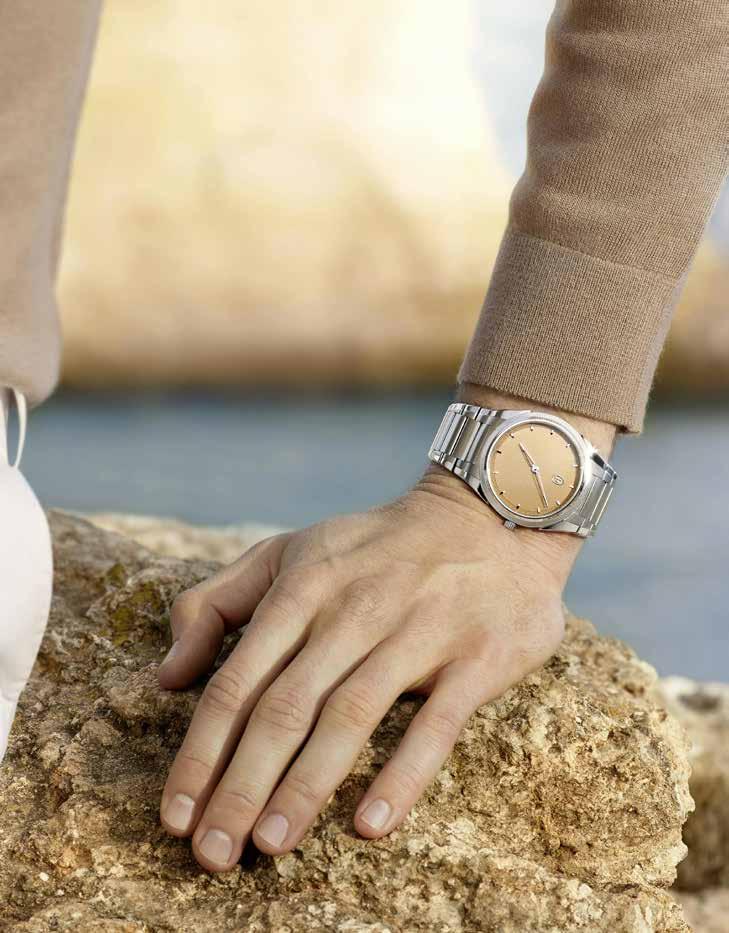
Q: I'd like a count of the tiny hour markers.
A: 12